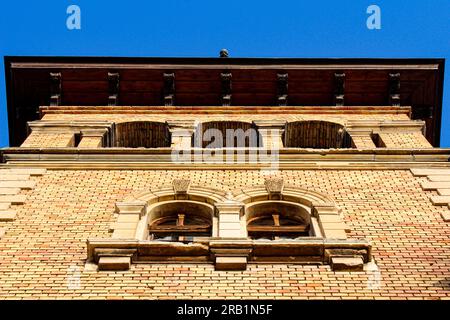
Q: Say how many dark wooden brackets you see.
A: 7